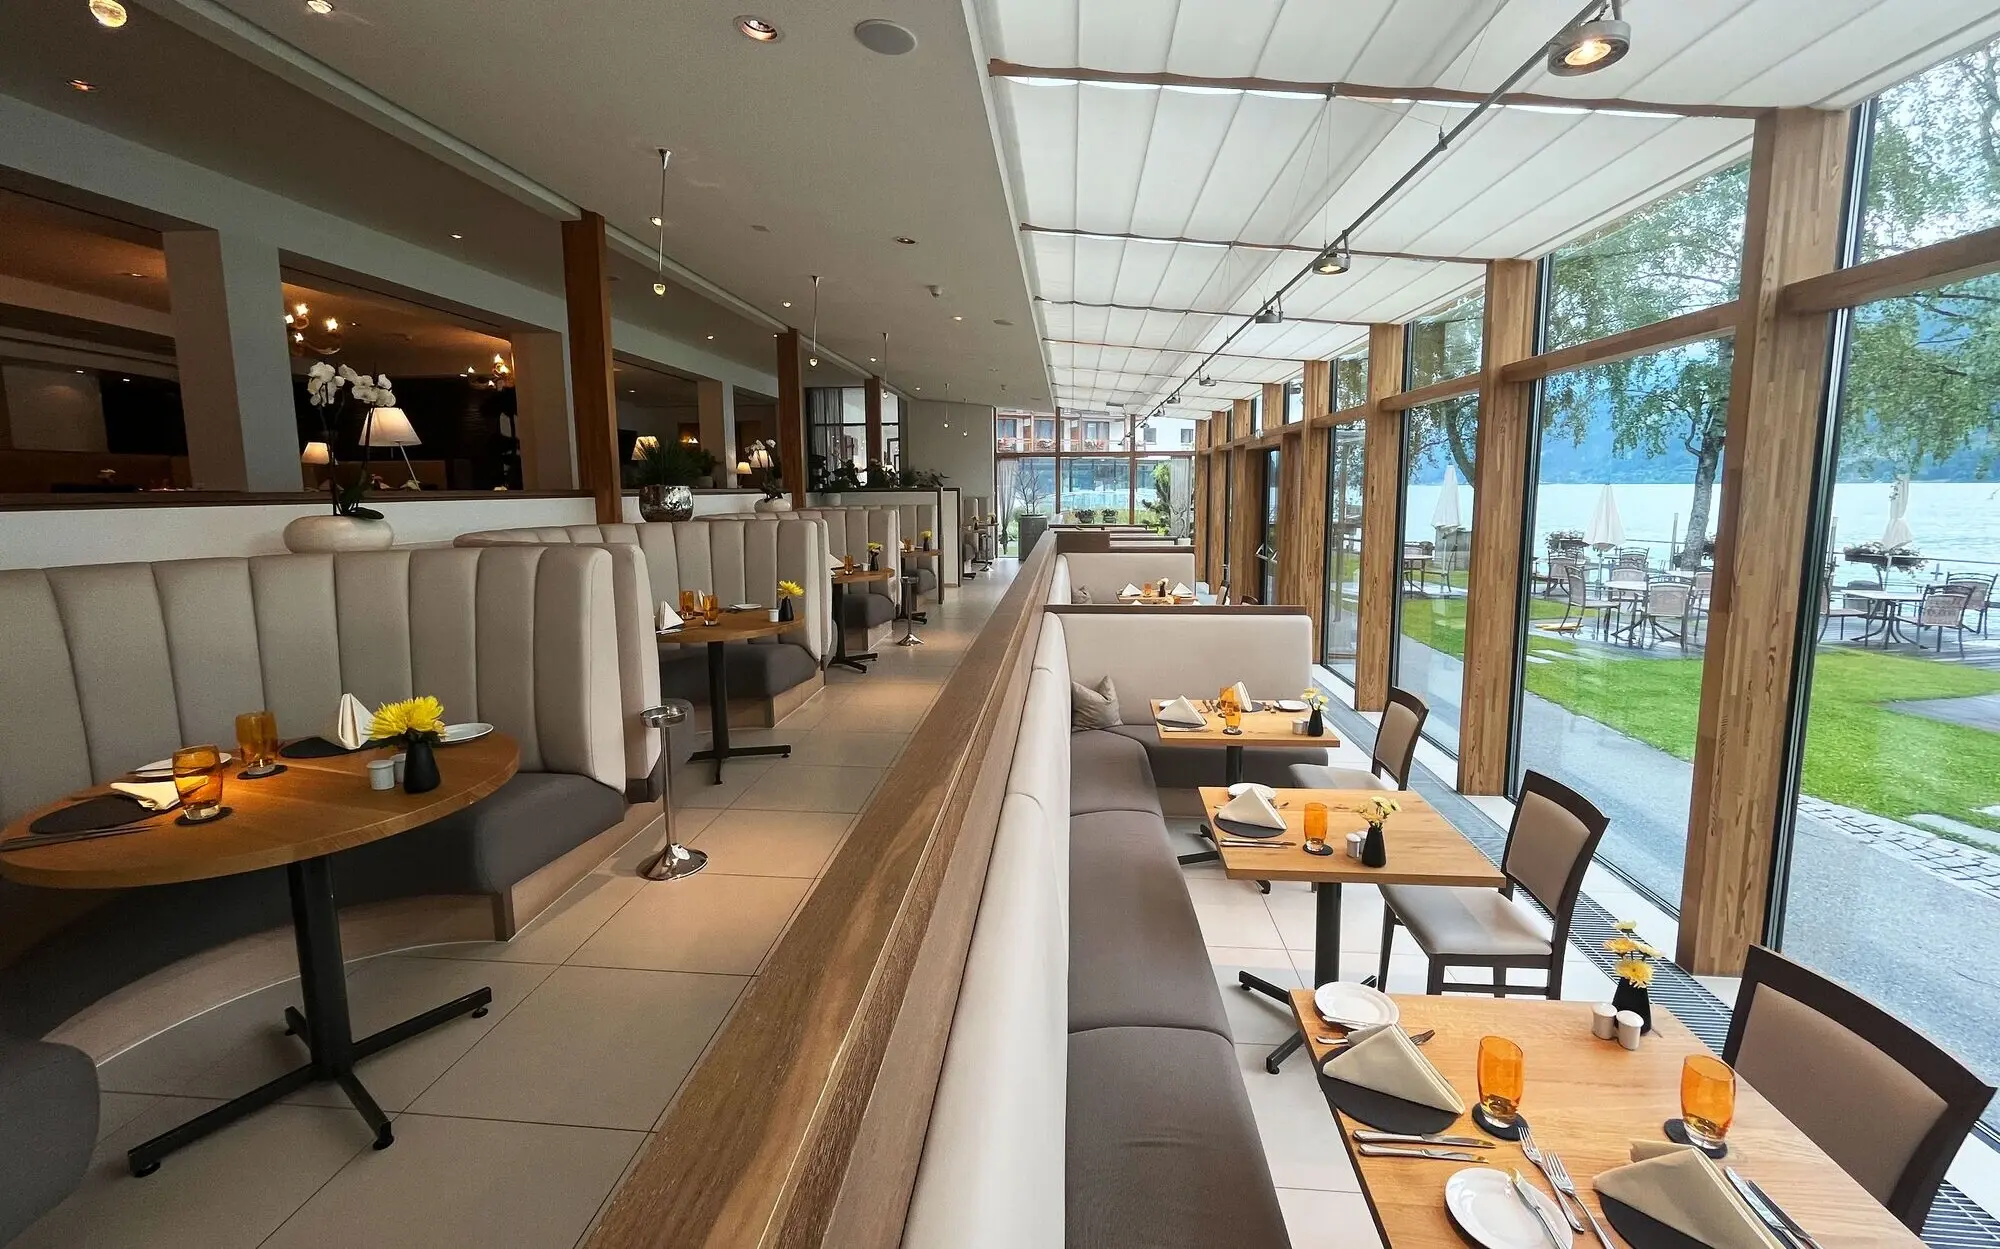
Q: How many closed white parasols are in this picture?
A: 3